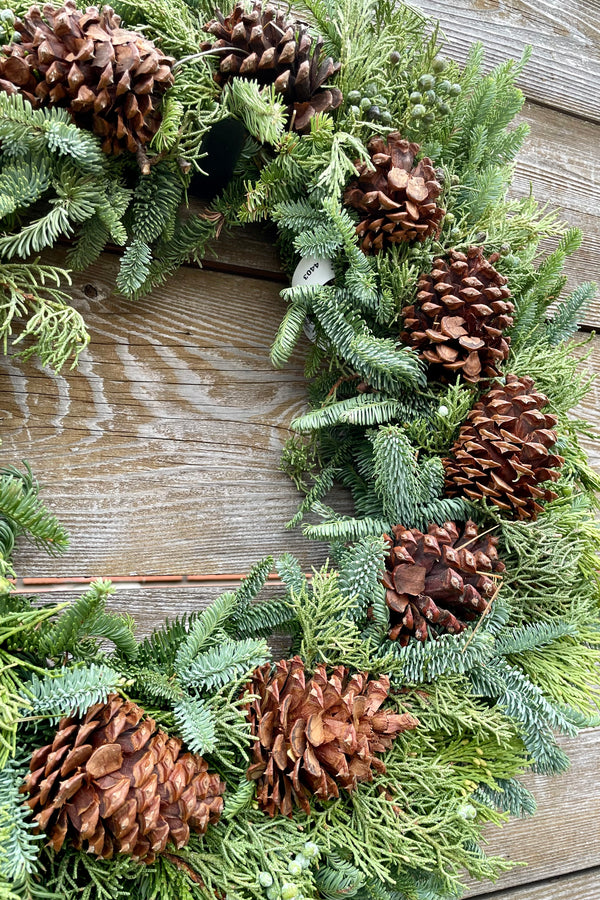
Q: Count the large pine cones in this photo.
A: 8